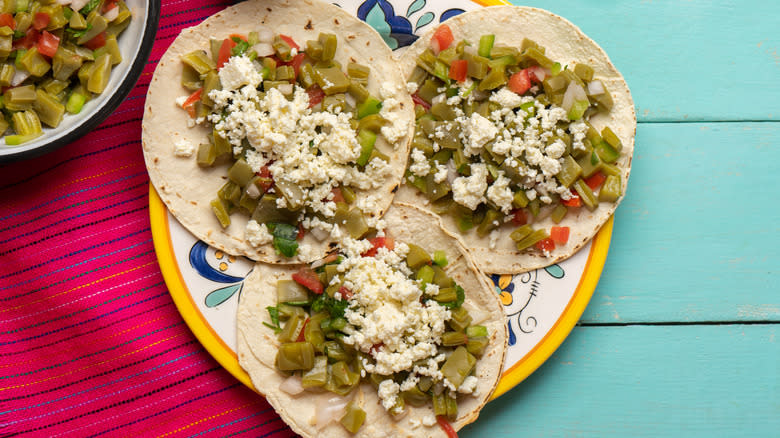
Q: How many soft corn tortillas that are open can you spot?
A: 3